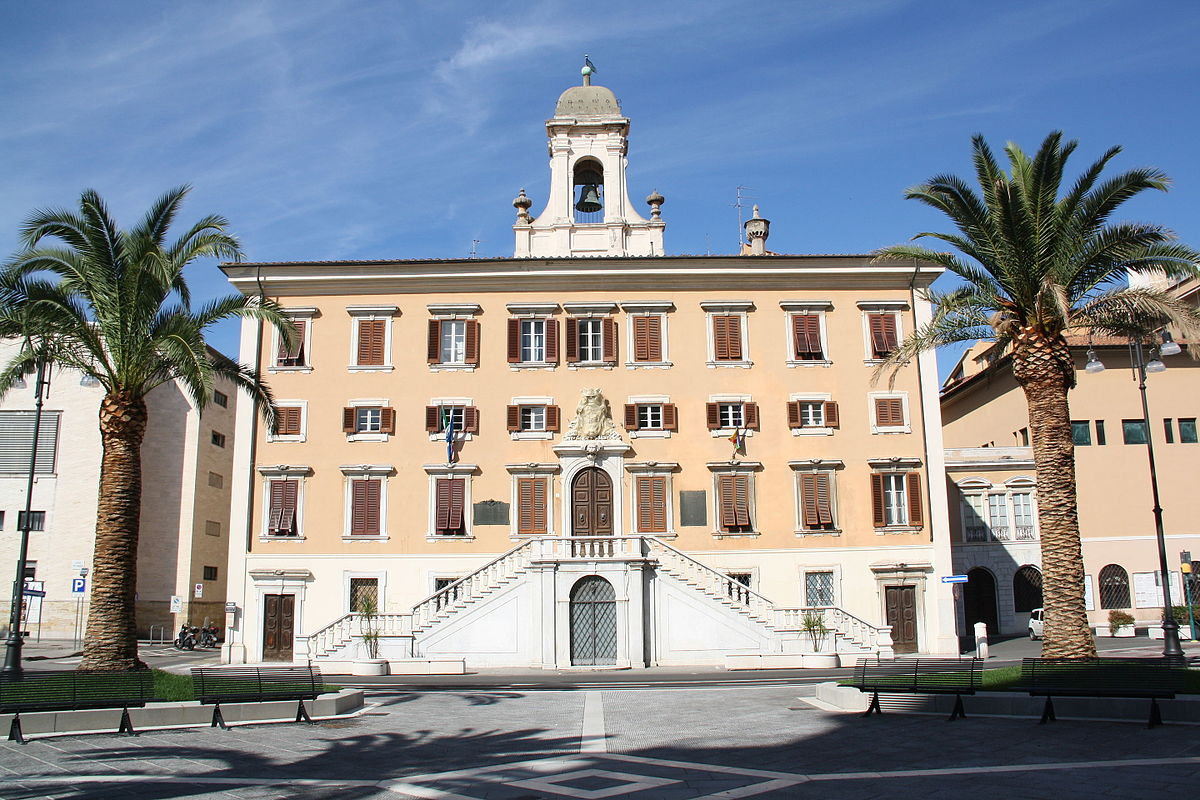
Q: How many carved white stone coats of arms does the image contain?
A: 1